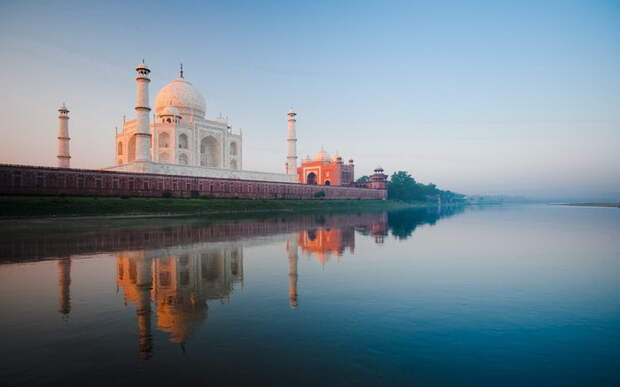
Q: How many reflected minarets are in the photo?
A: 3